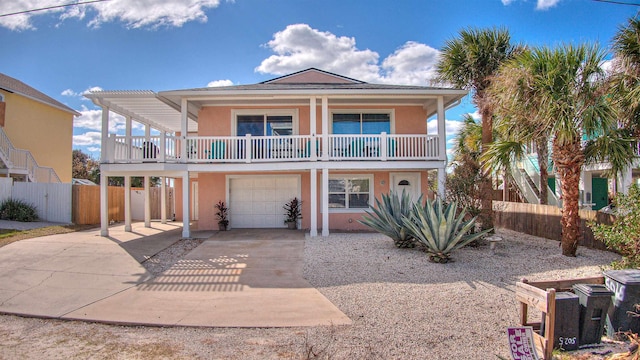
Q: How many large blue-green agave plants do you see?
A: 2